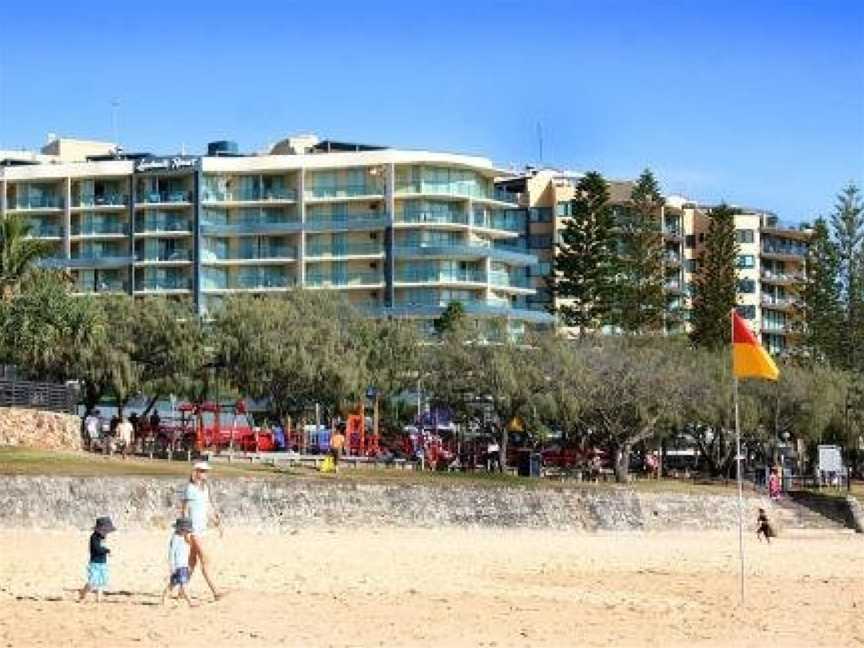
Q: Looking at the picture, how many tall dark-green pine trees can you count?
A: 5